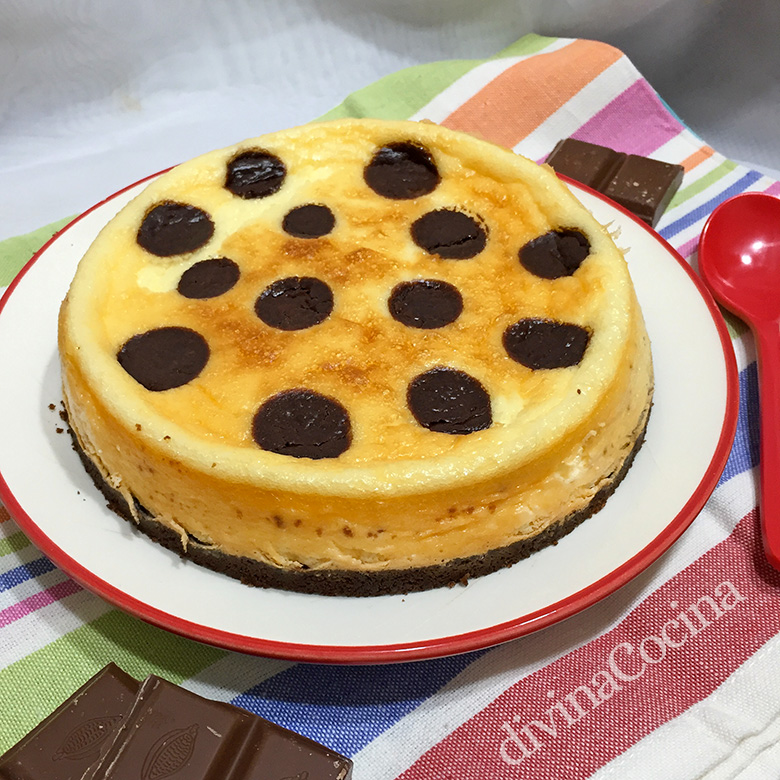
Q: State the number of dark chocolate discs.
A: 13